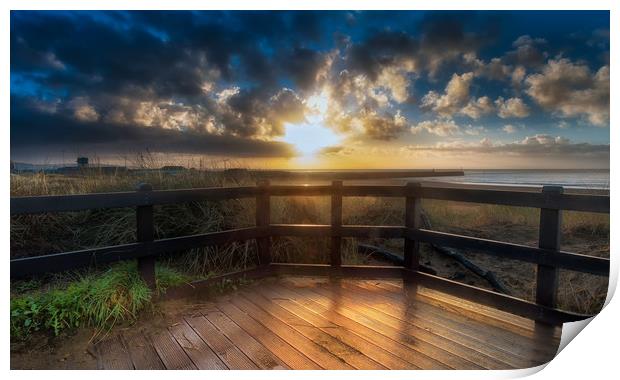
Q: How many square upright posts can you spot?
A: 5